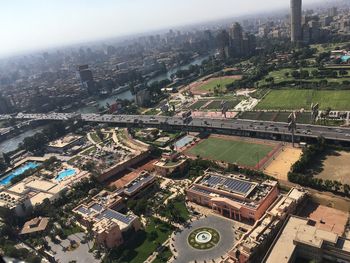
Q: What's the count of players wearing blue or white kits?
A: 0